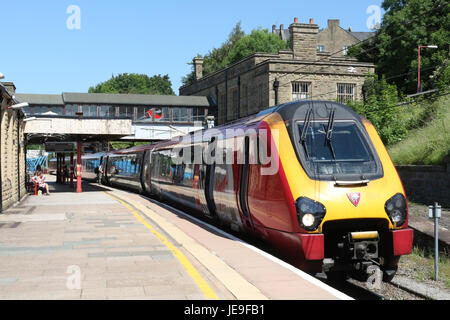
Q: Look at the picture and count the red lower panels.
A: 2